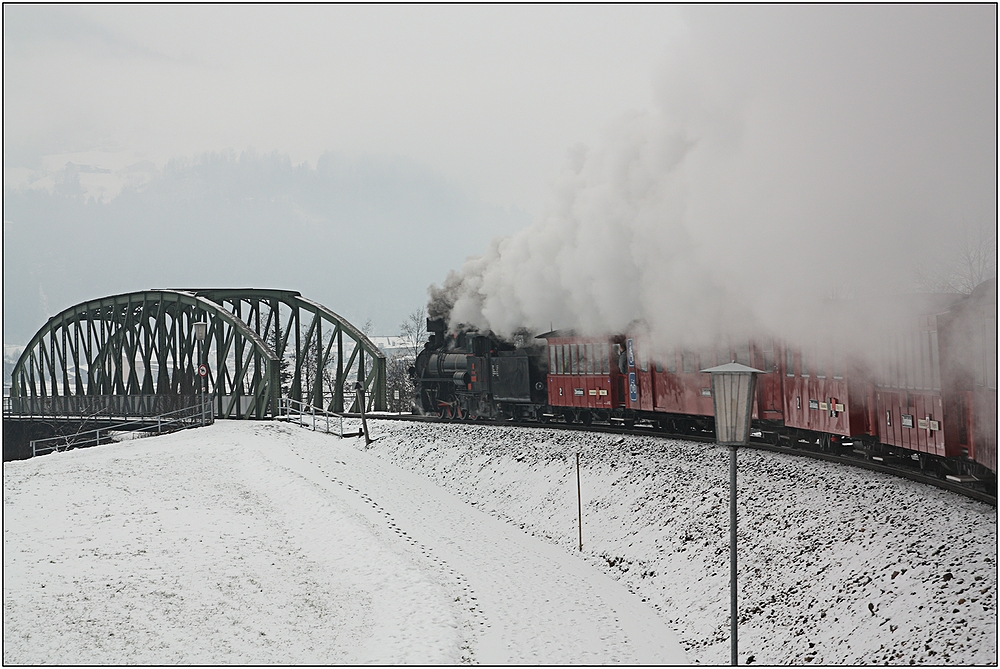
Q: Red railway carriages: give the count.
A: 5